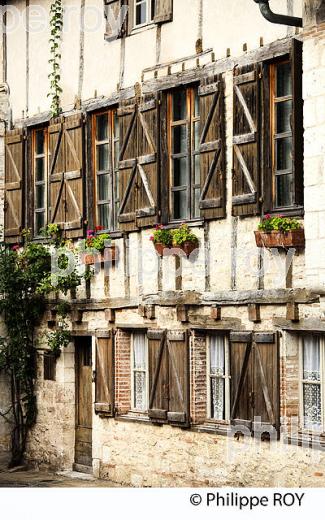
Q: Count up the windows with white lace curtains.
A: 3